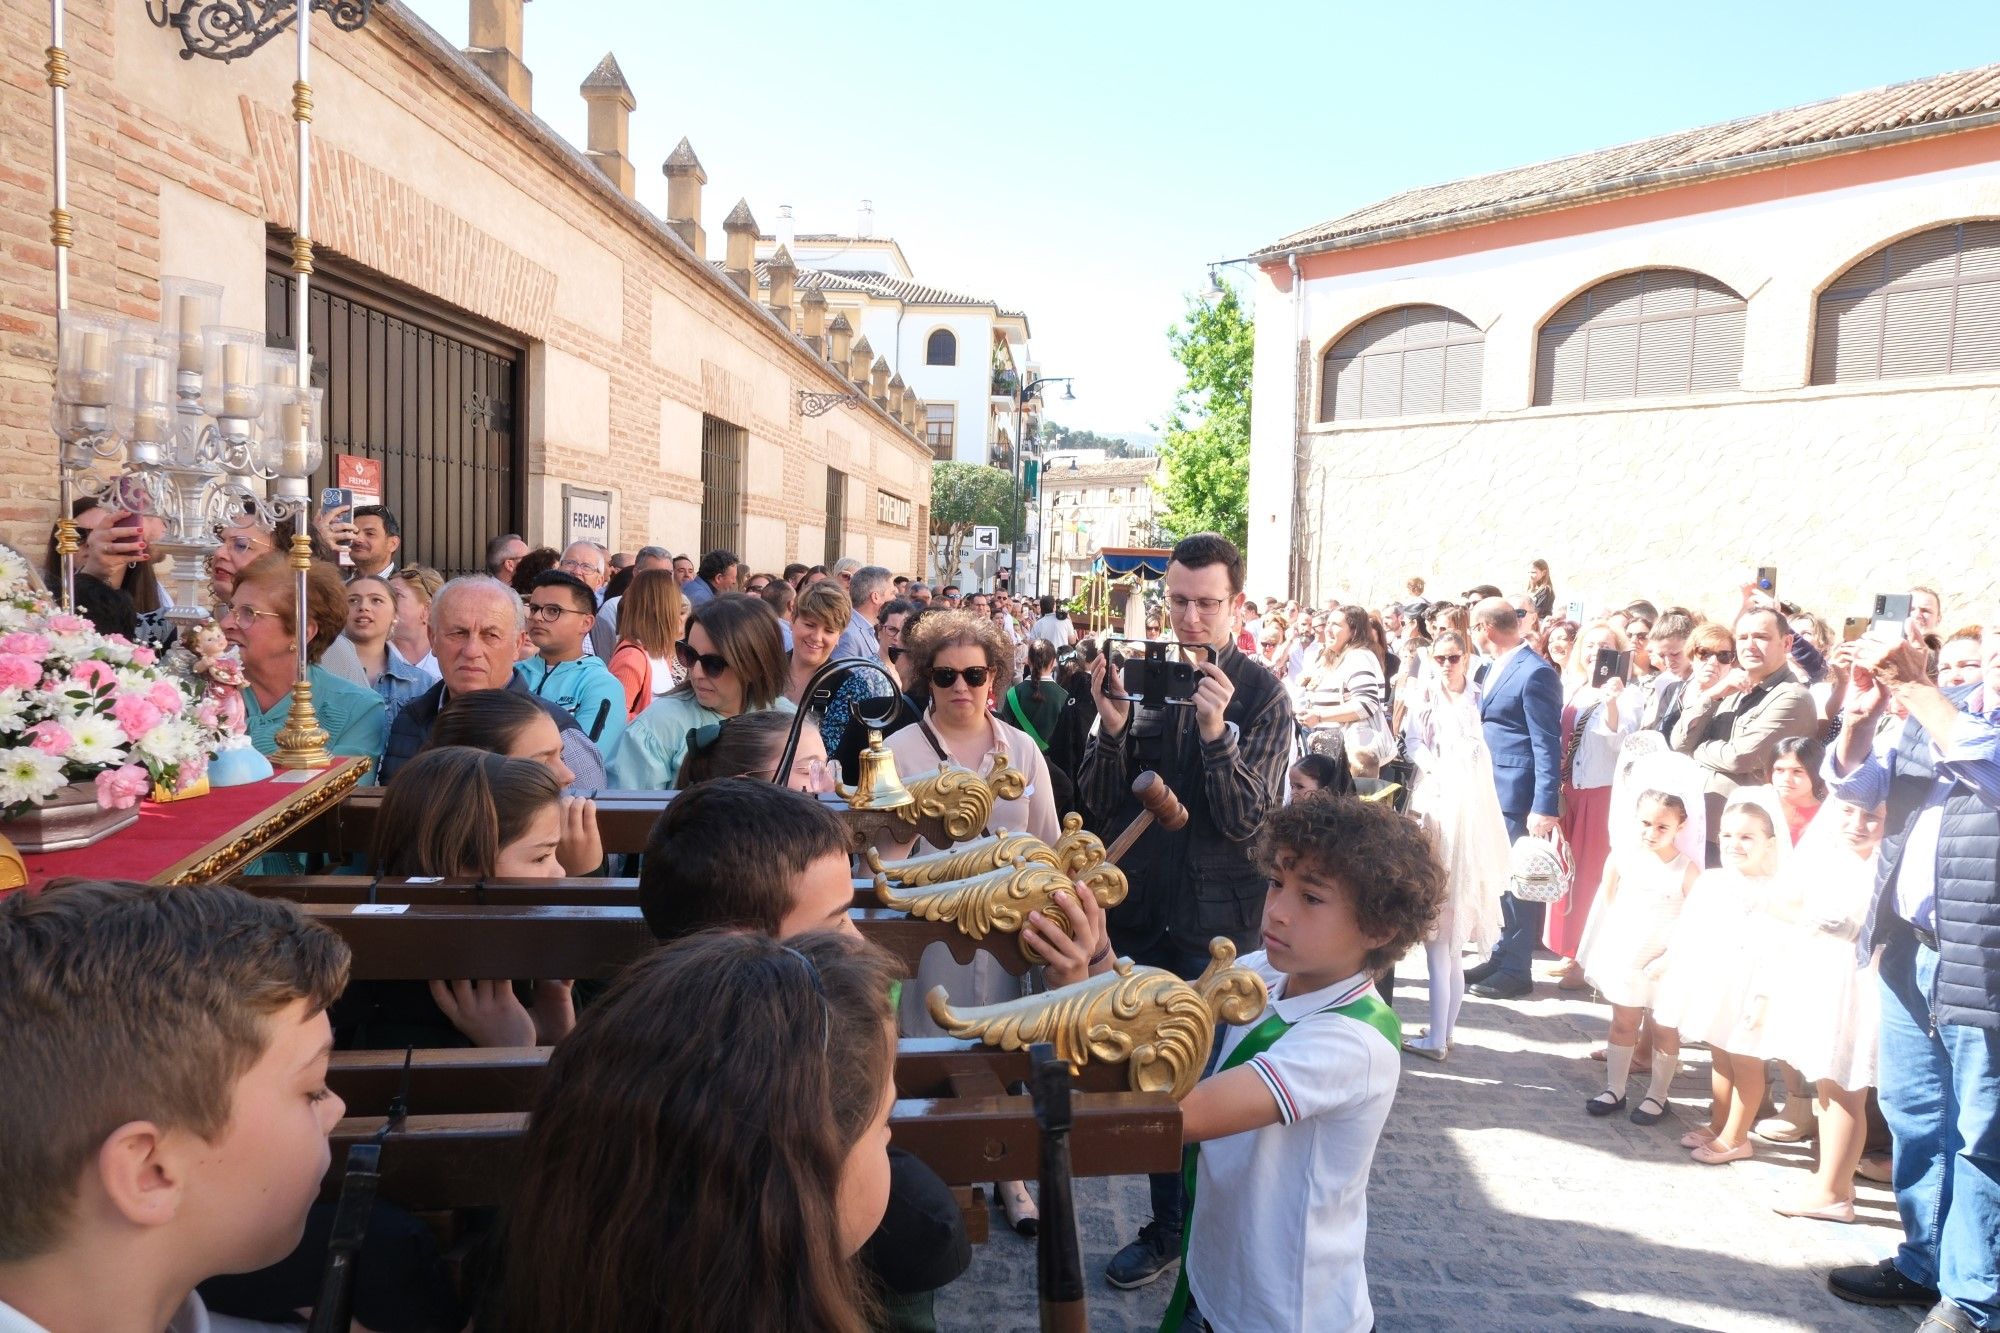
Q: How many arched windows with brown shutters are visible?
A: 3